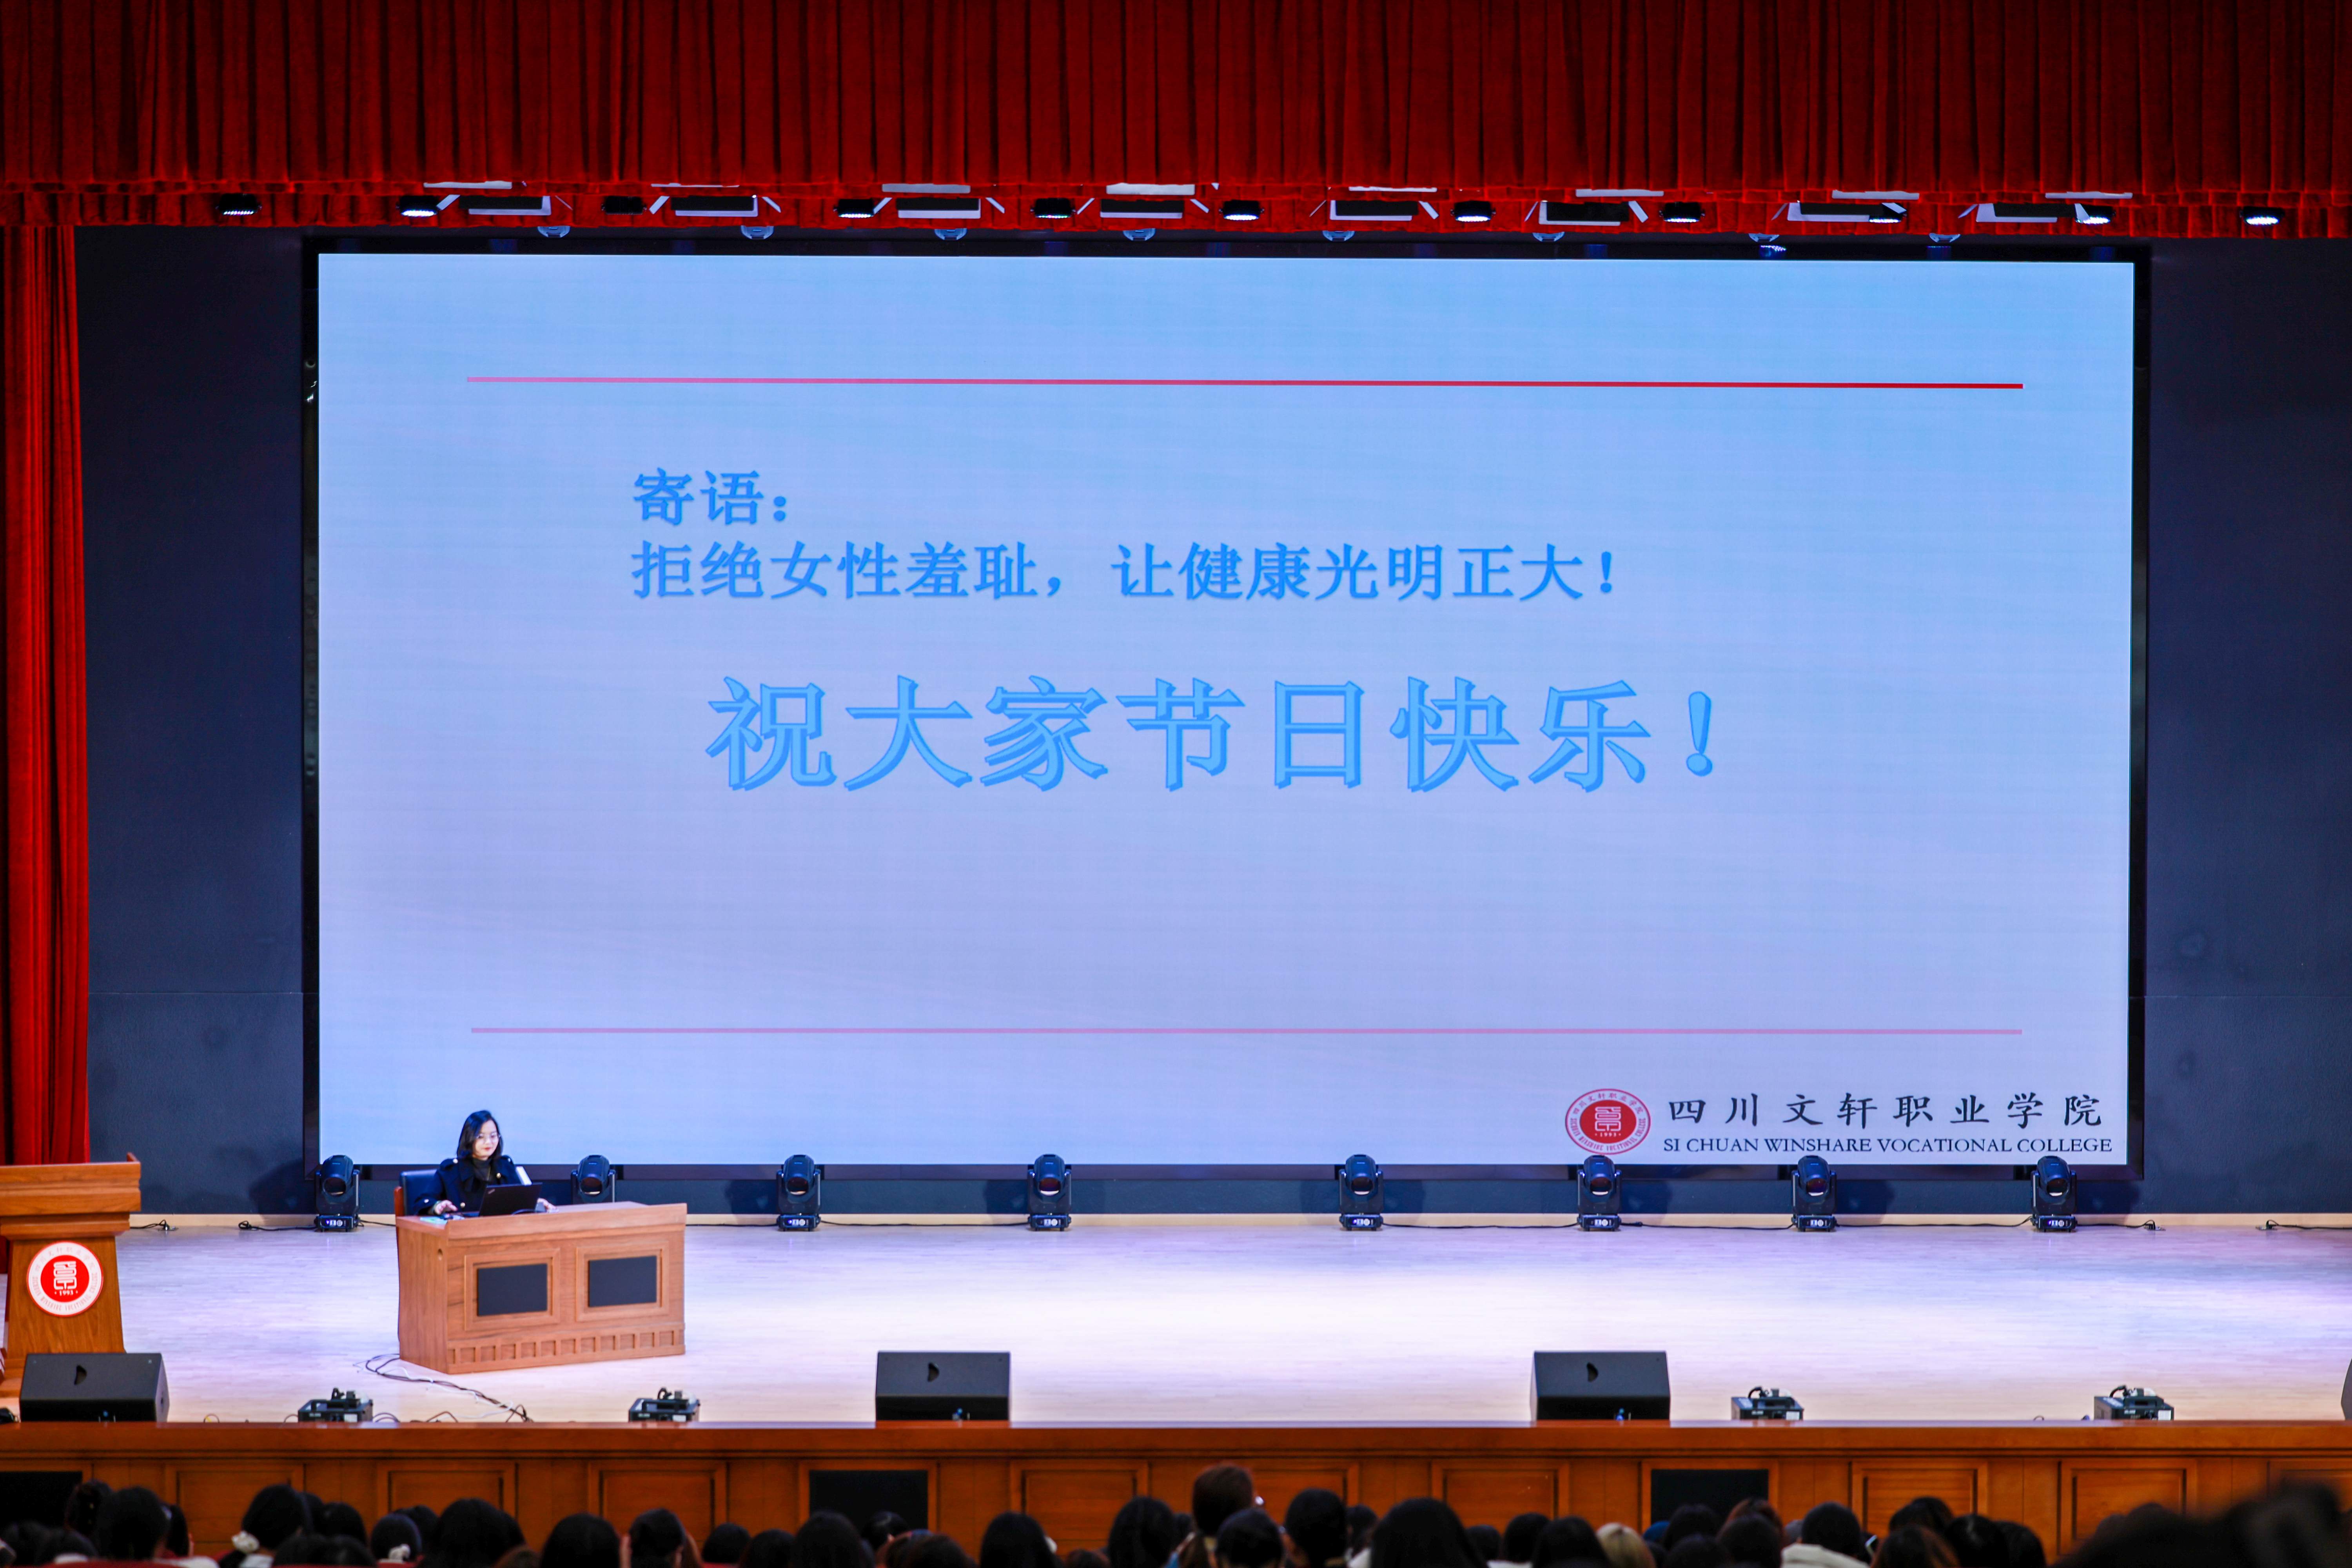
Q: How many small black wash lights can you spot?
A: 11